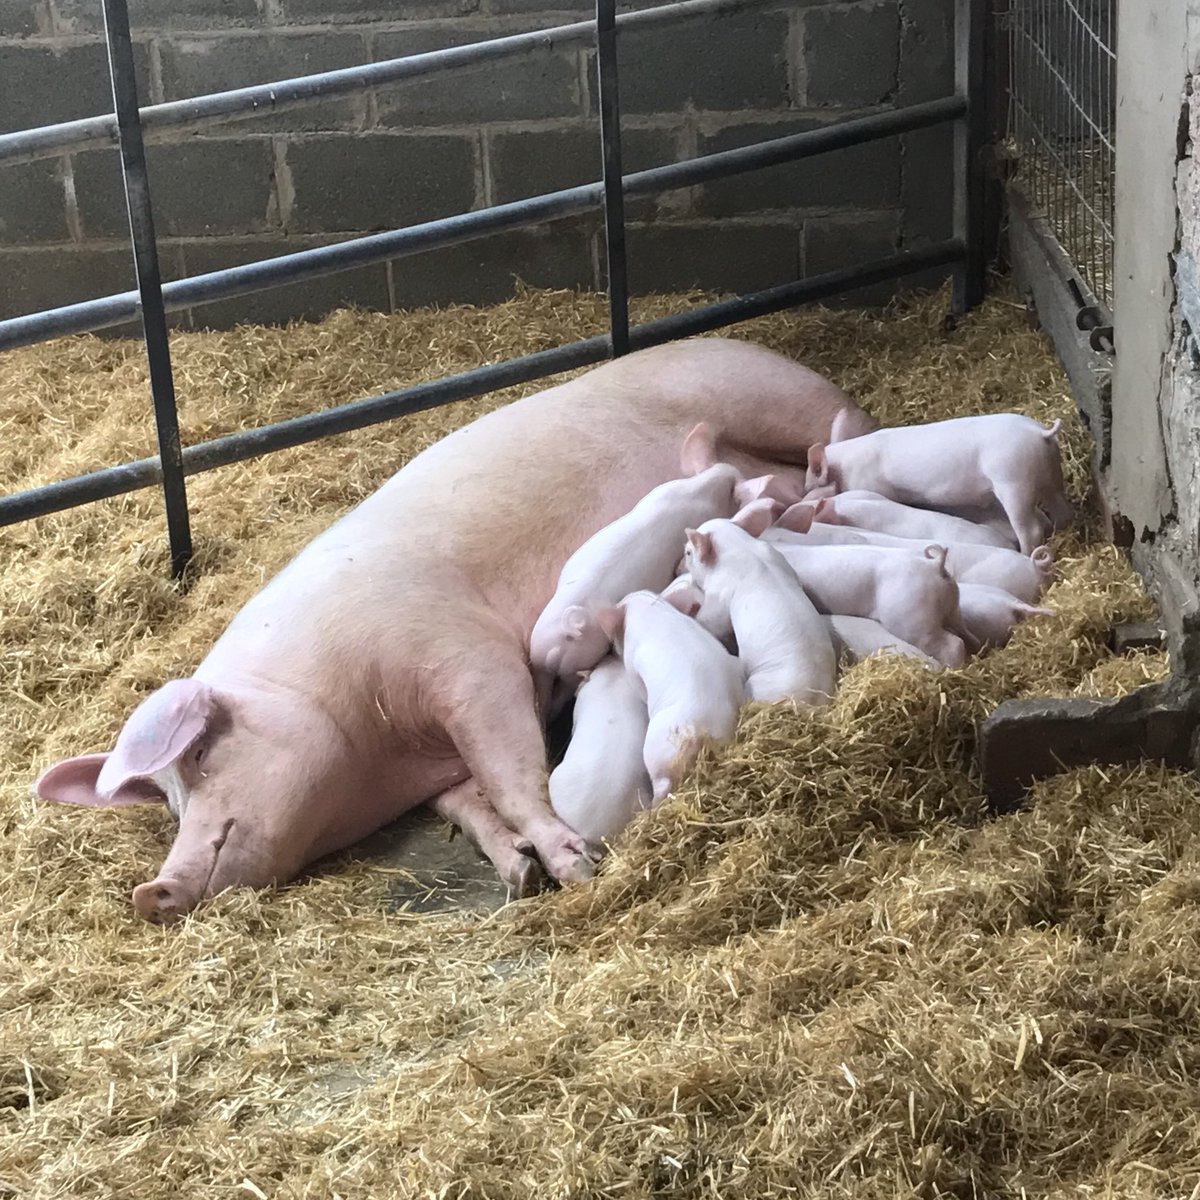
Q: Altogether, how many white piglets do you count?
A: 10